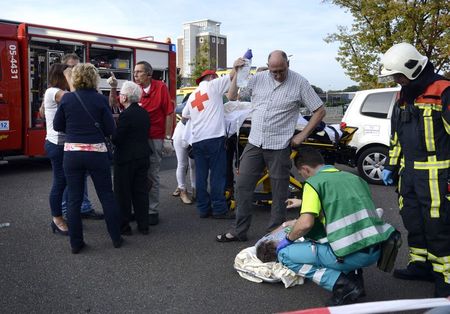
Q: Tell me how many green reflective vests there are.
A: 1